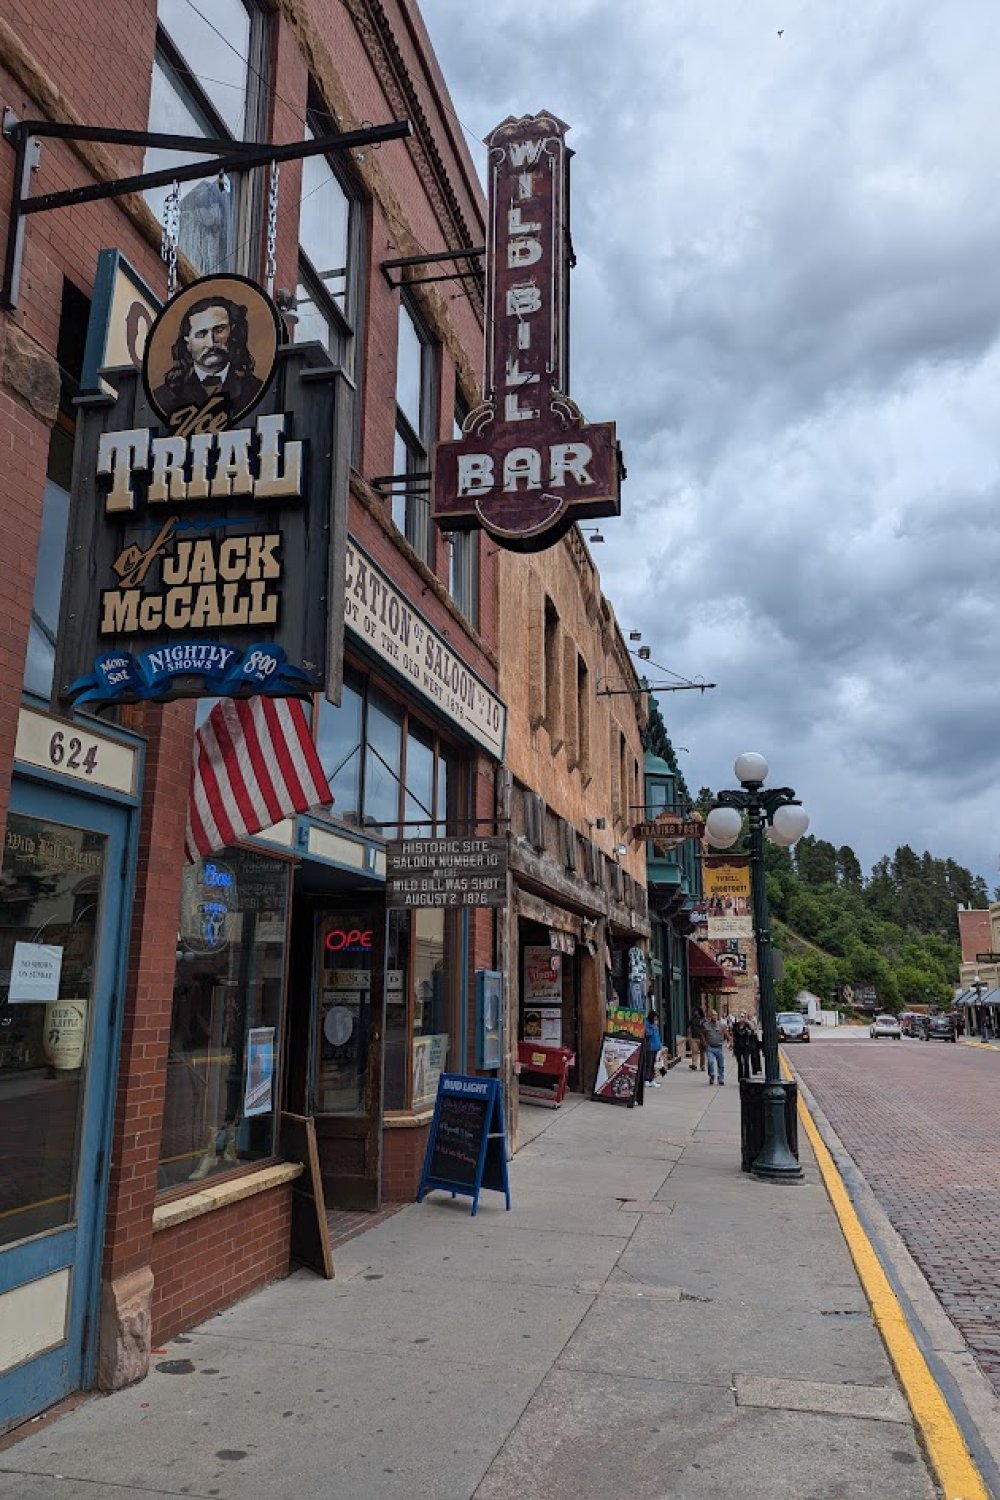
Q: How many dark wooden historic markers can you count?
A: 1